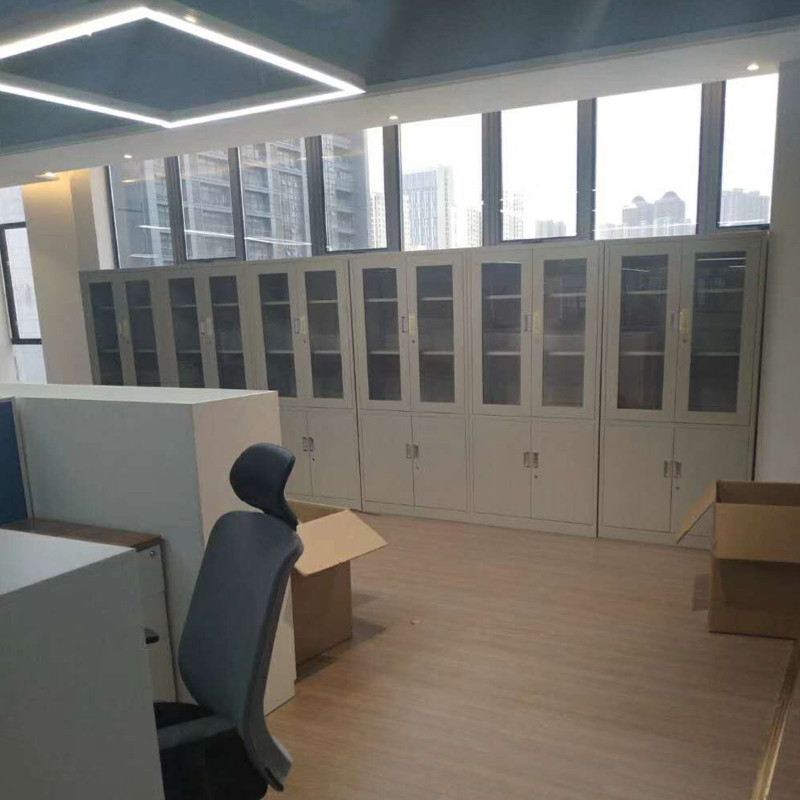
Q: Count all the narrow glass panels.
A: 12